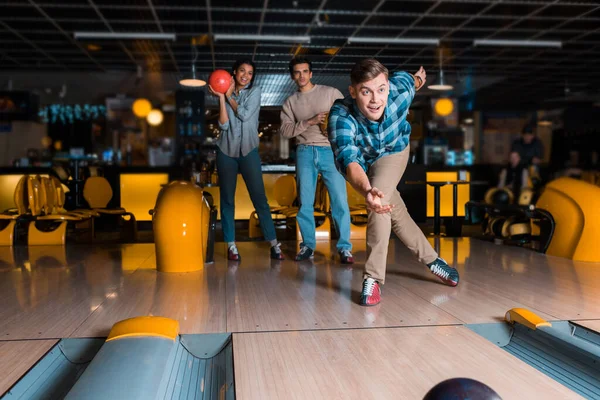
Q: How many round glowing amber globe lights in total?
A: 3